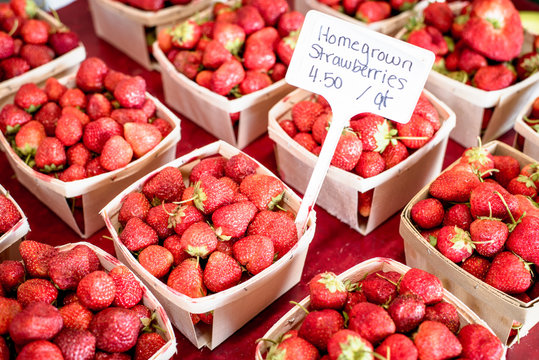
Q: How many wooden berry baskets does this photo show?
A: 13